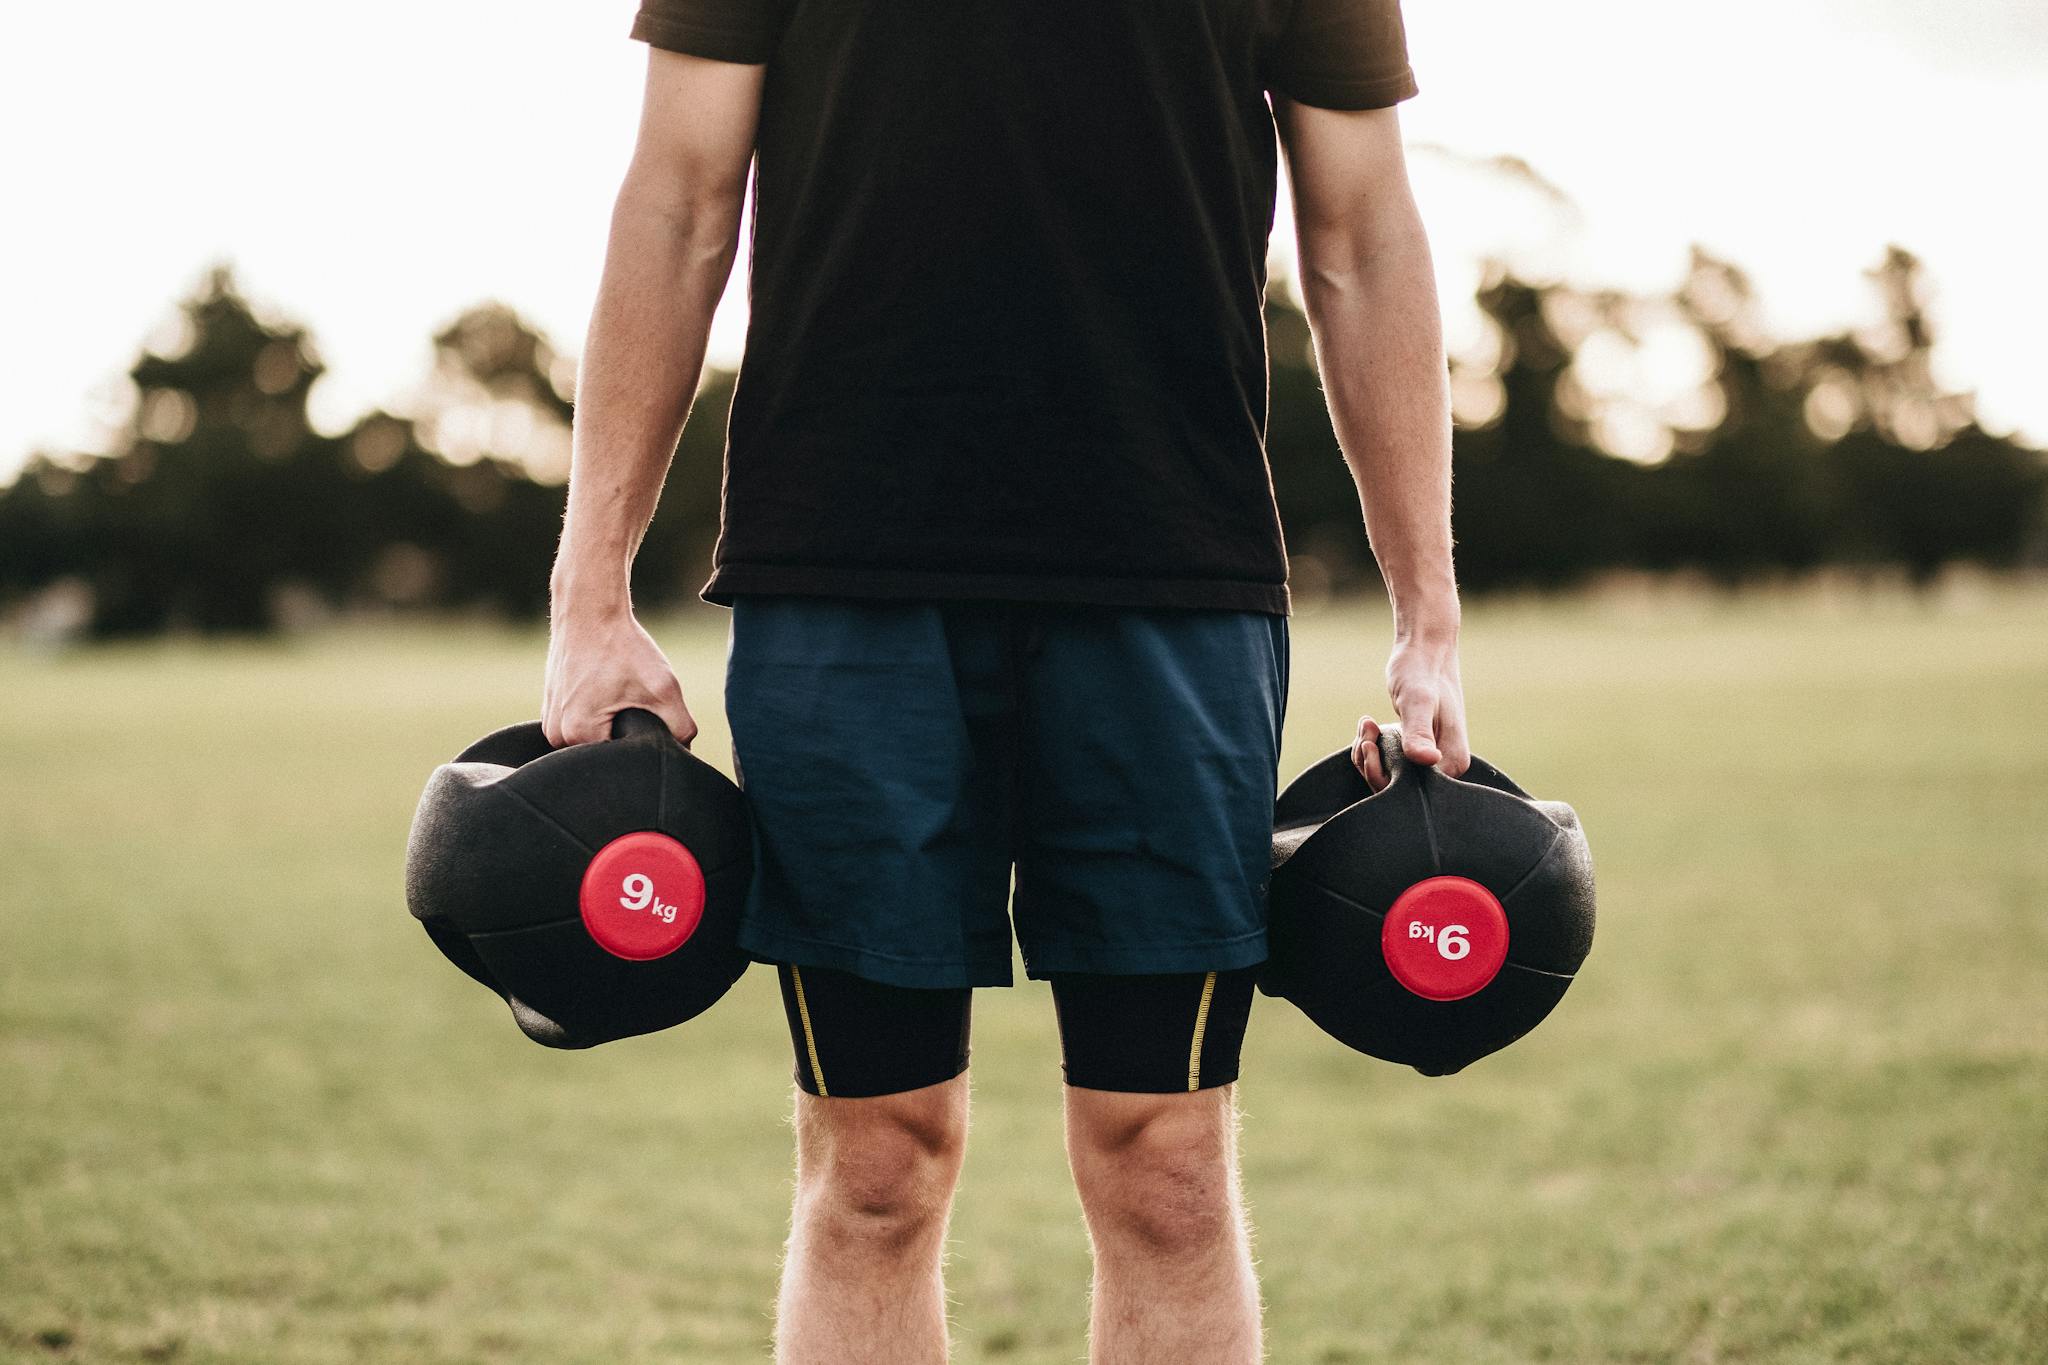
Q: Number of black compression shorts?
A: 1